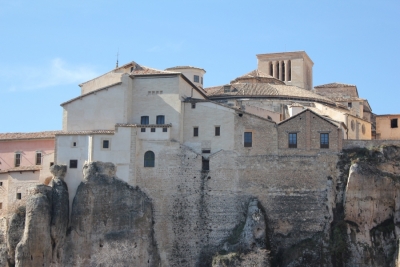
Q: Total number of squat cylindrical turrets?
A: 1